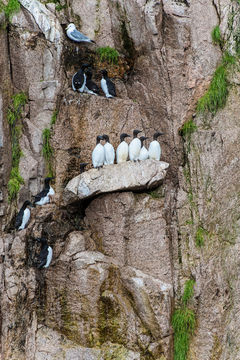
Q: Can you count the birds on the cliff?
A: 13